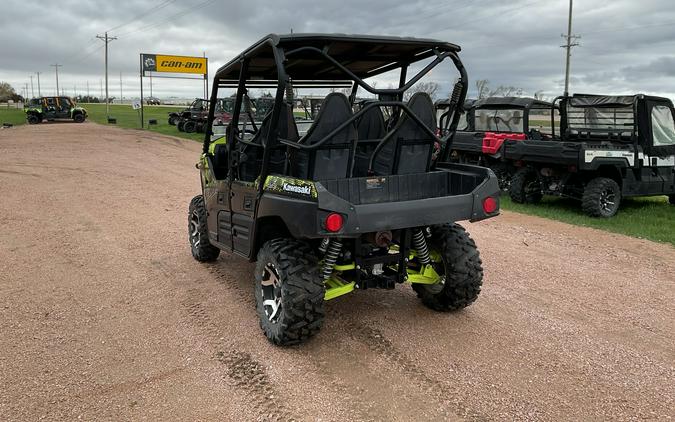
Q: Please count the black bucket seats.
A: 4